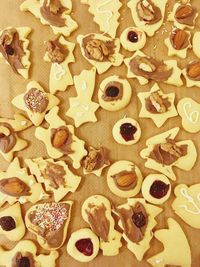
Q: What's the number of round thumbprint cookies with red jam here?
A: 4